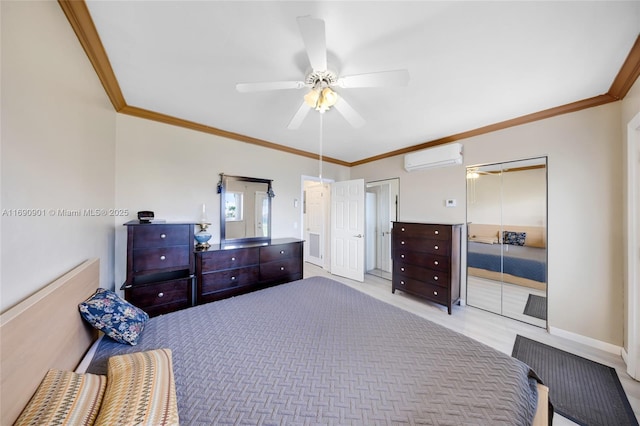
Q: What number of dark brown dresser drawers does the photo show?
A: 12